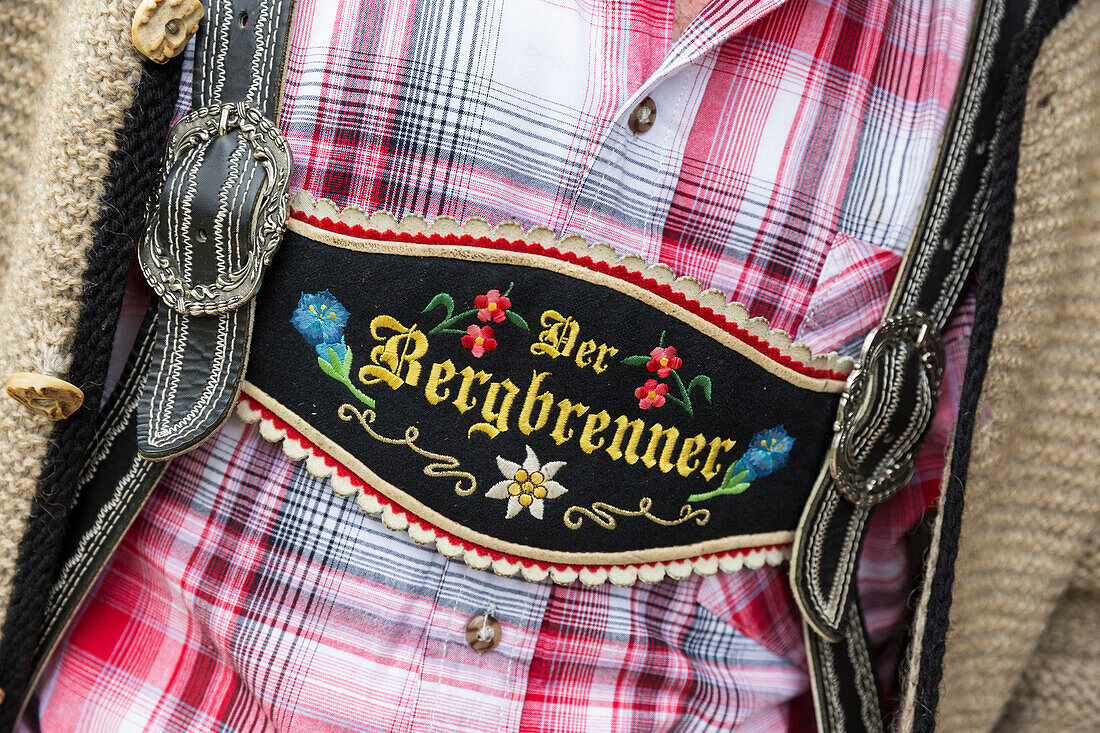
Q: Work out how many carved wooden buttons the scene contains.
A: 2